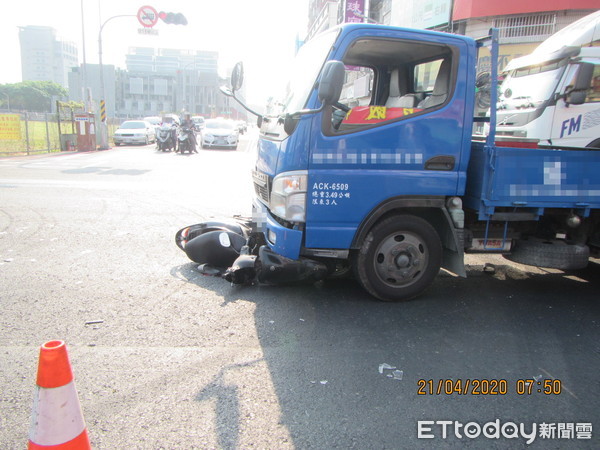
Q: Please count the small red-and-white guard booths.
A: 1